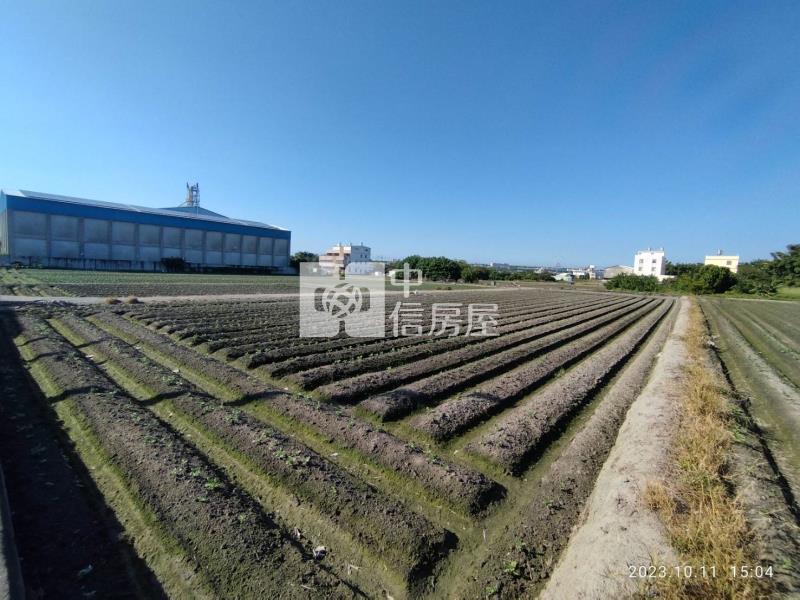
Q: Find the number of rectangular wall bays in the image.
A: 12